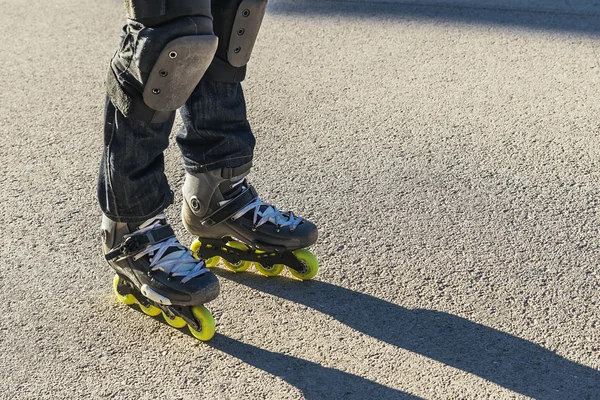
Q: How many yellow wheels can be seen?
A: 8